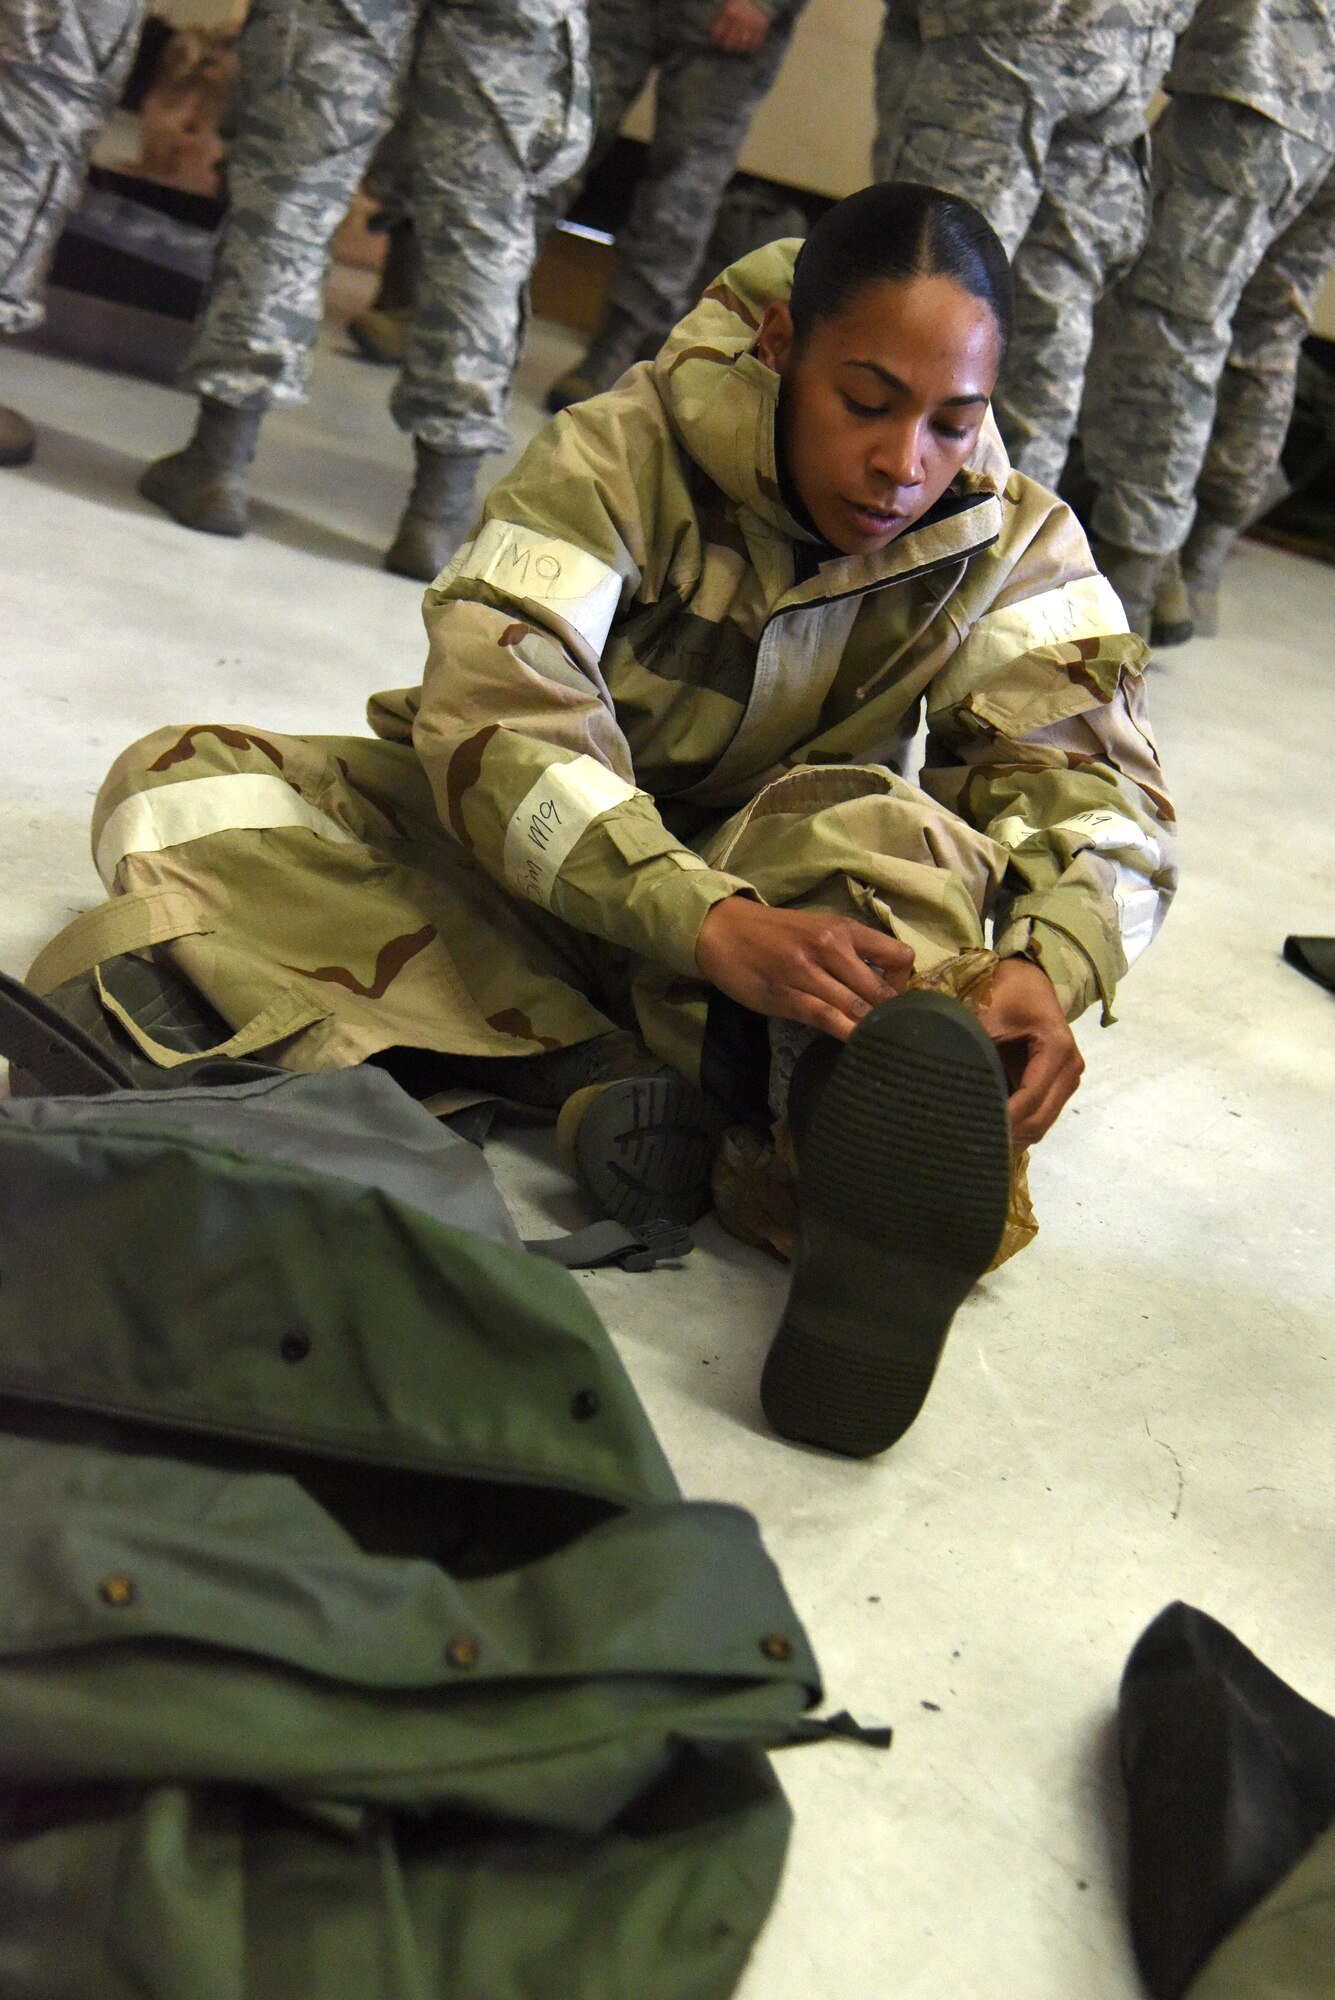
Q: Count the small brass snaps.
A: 3